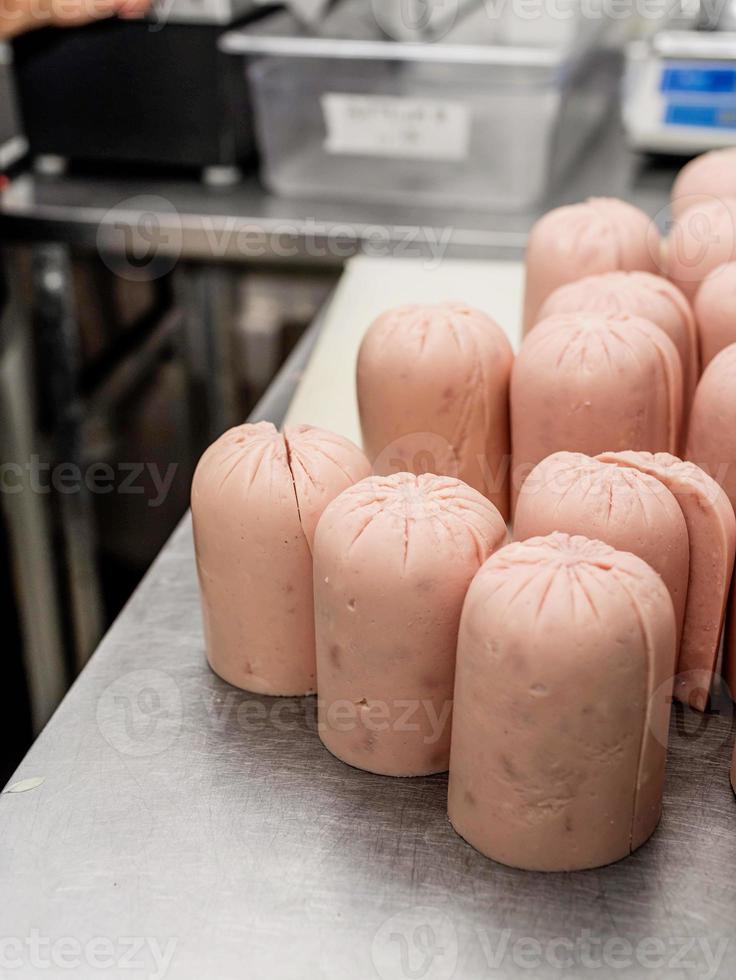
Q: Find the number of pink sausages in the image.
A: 12